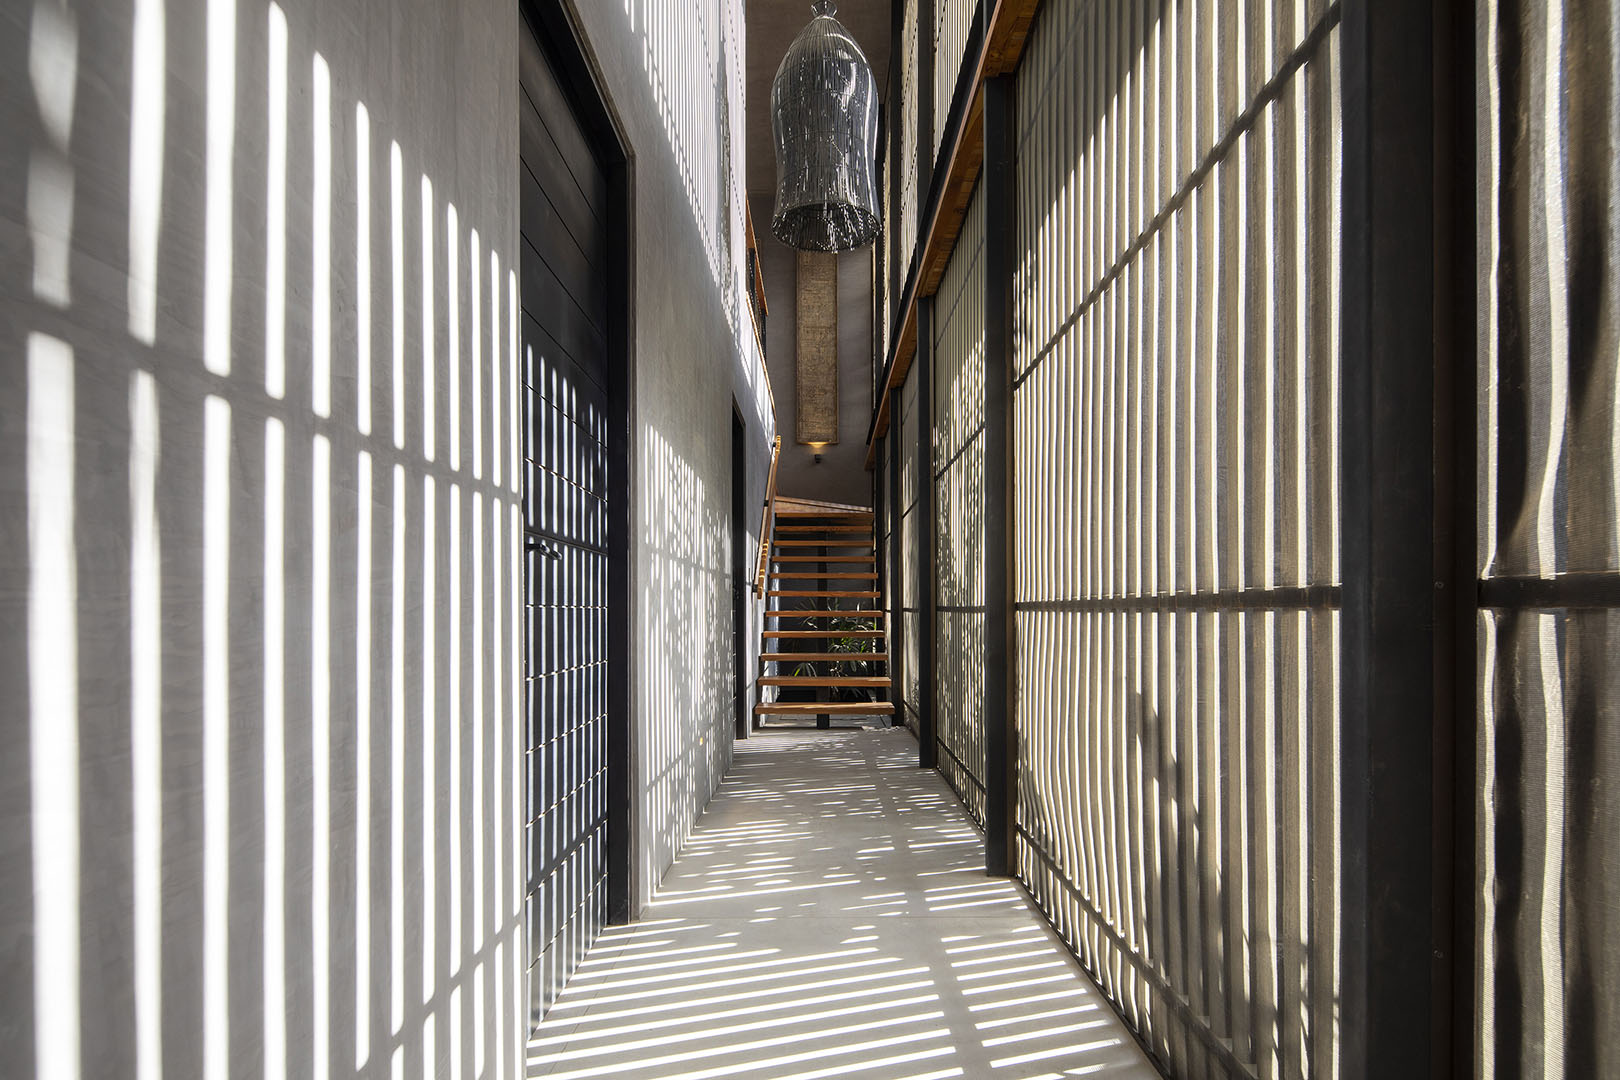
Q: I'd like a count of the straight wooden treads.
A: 11